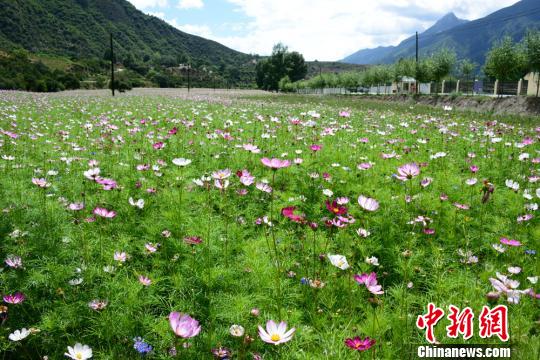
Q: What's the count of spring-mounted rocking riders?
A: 0